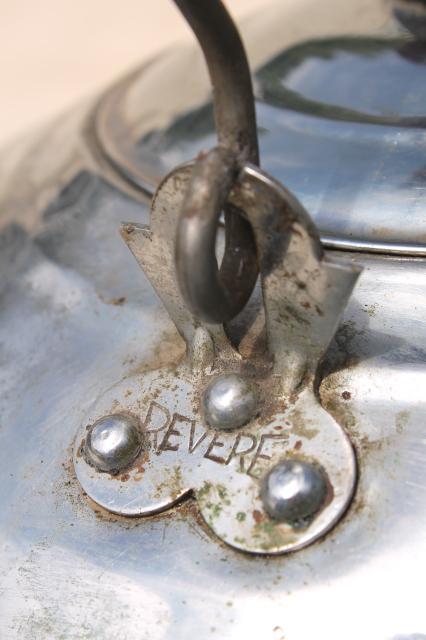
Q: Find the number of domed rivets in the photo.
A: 3